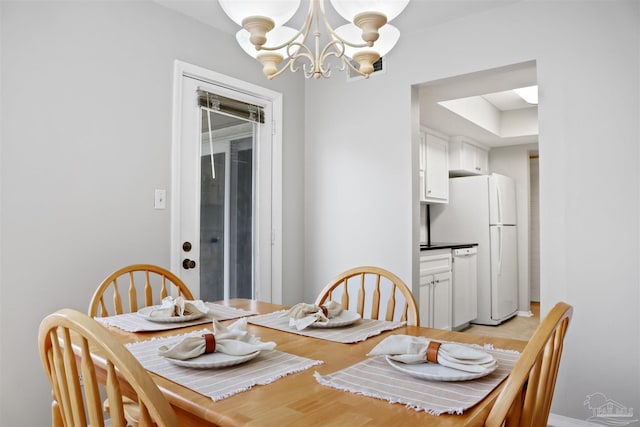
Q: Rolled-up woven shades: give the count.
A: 1